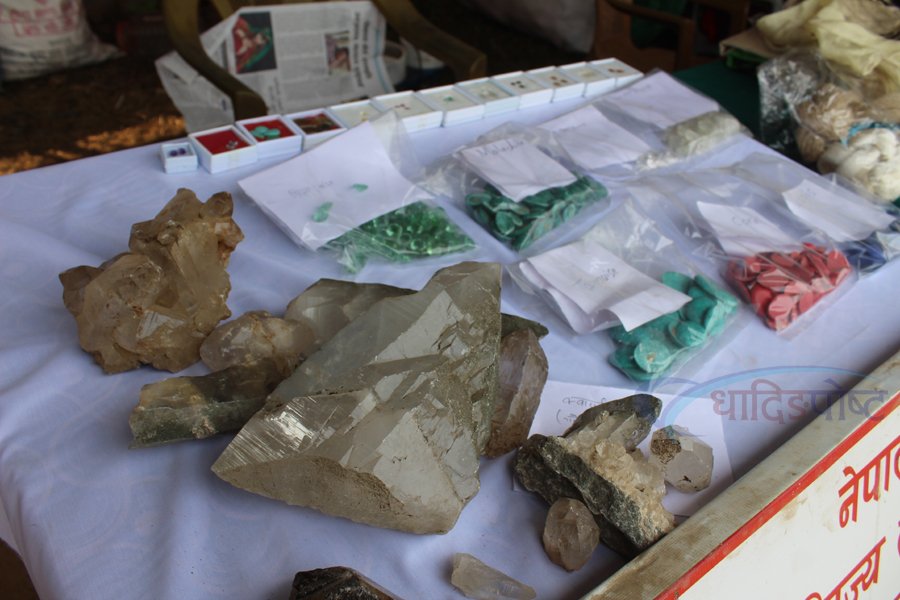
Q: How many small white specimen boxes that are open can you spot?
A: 12